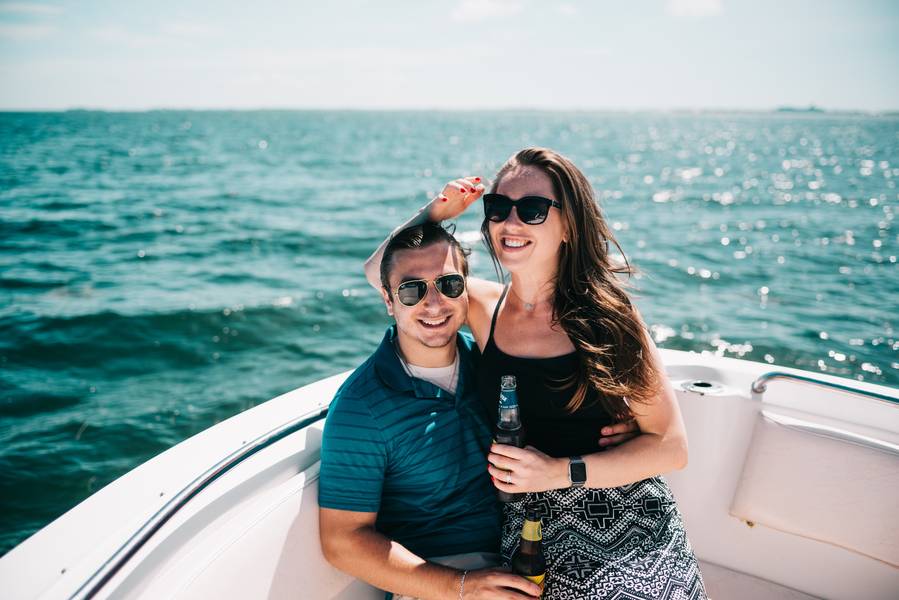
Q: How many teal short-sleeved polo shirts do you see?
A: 1